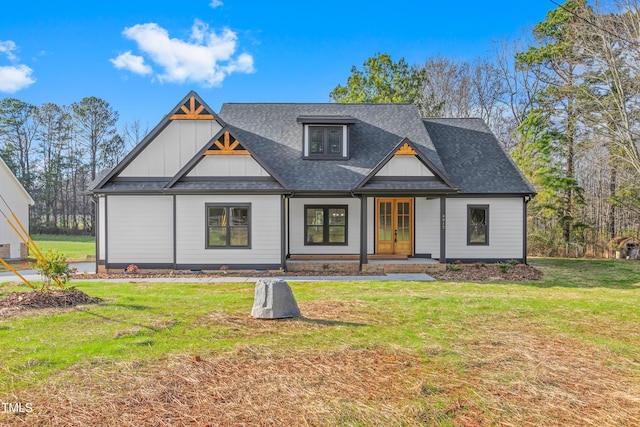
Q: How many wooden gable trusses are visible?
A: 3